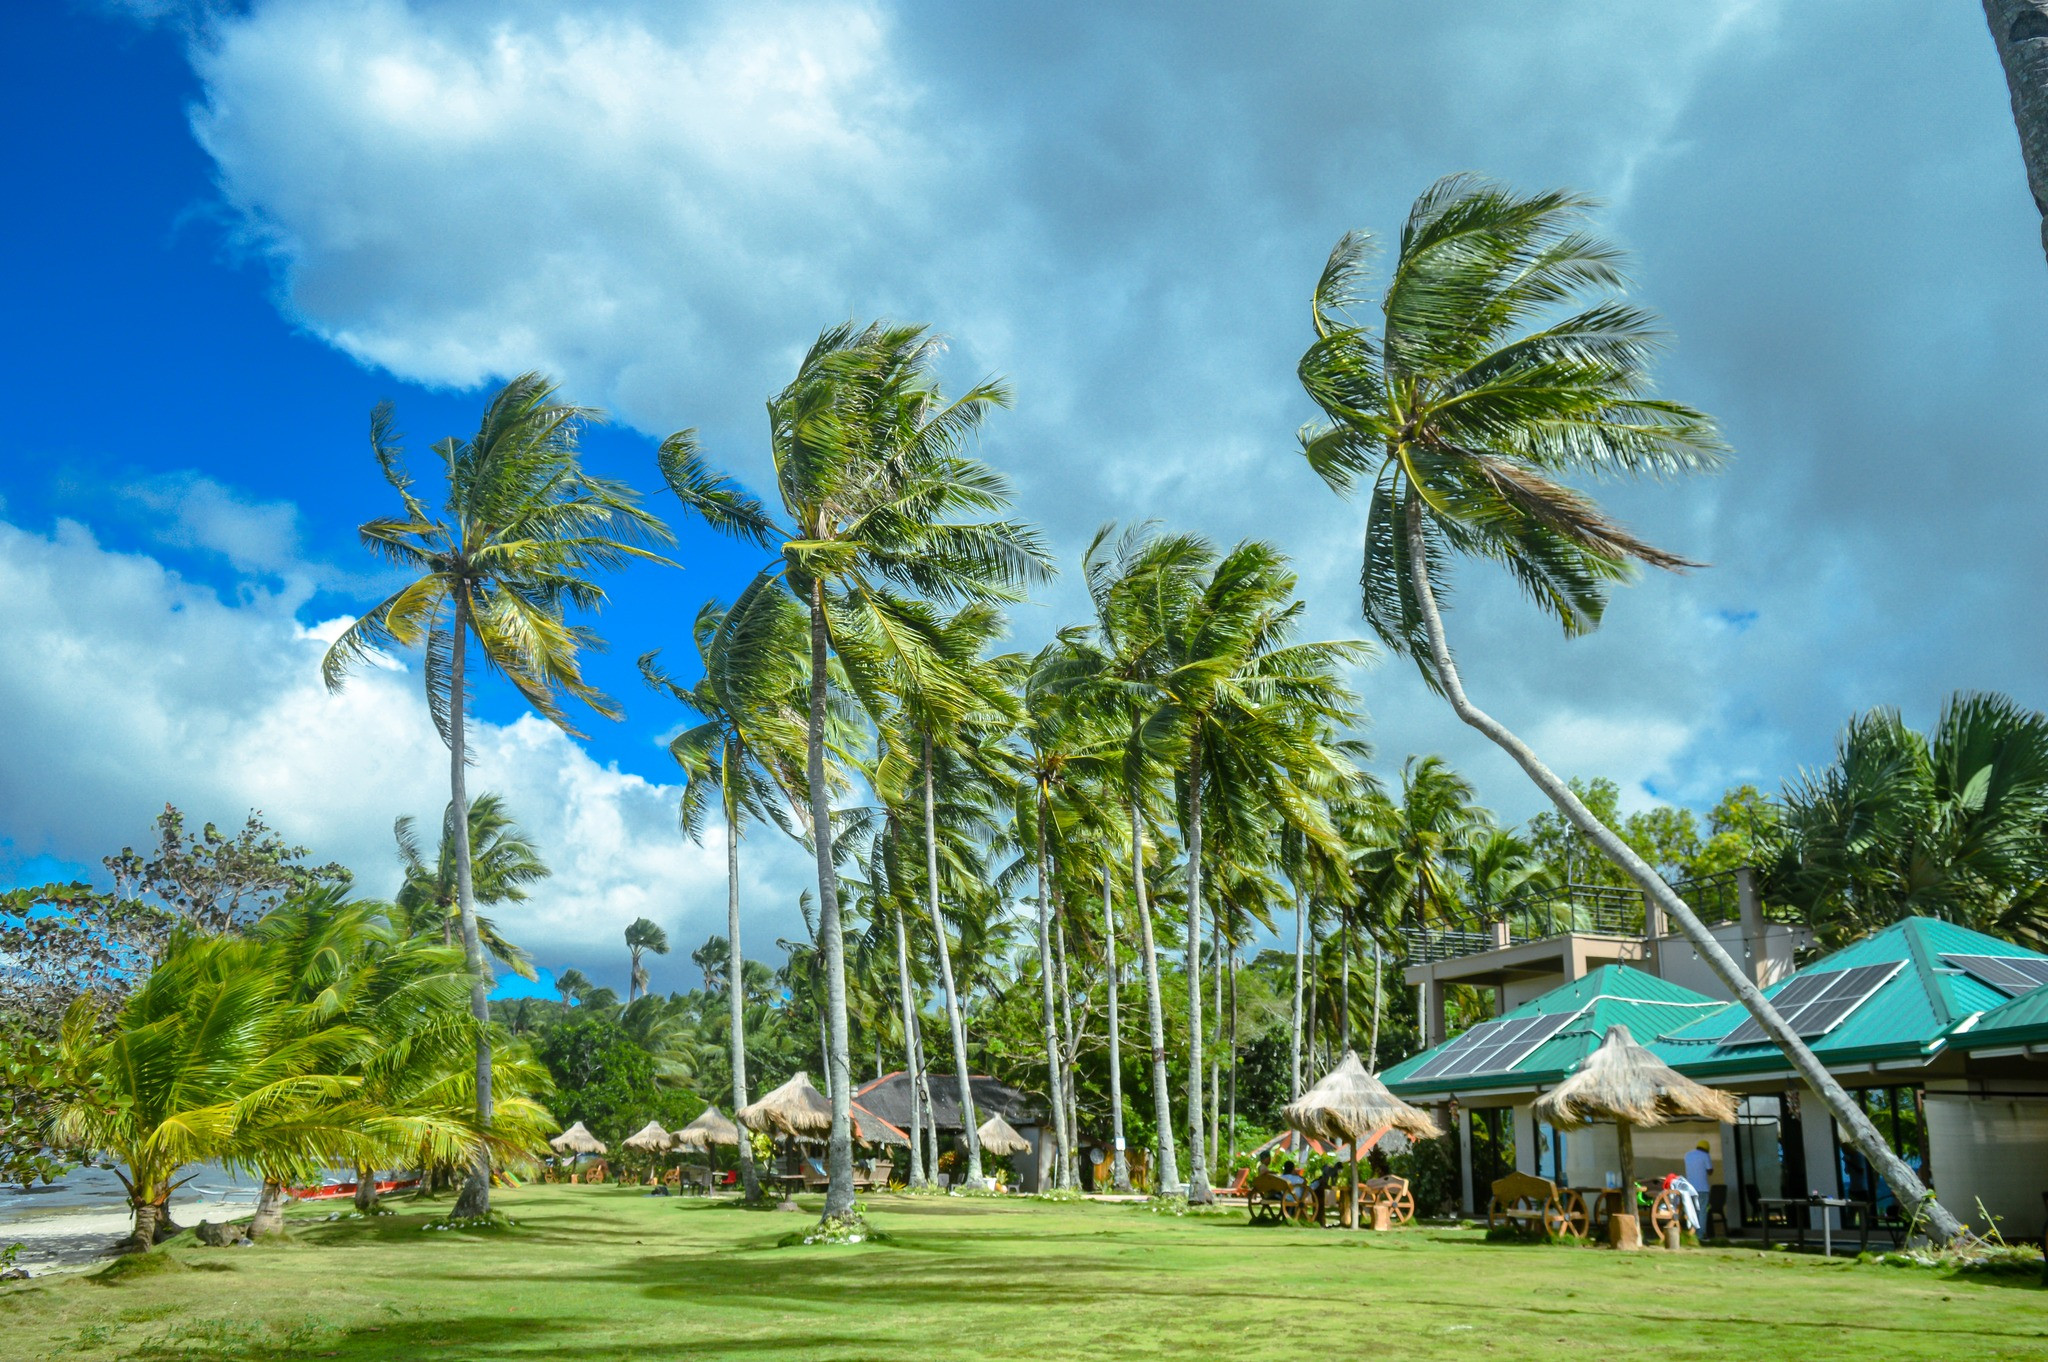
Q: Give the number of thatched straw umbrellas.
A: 7